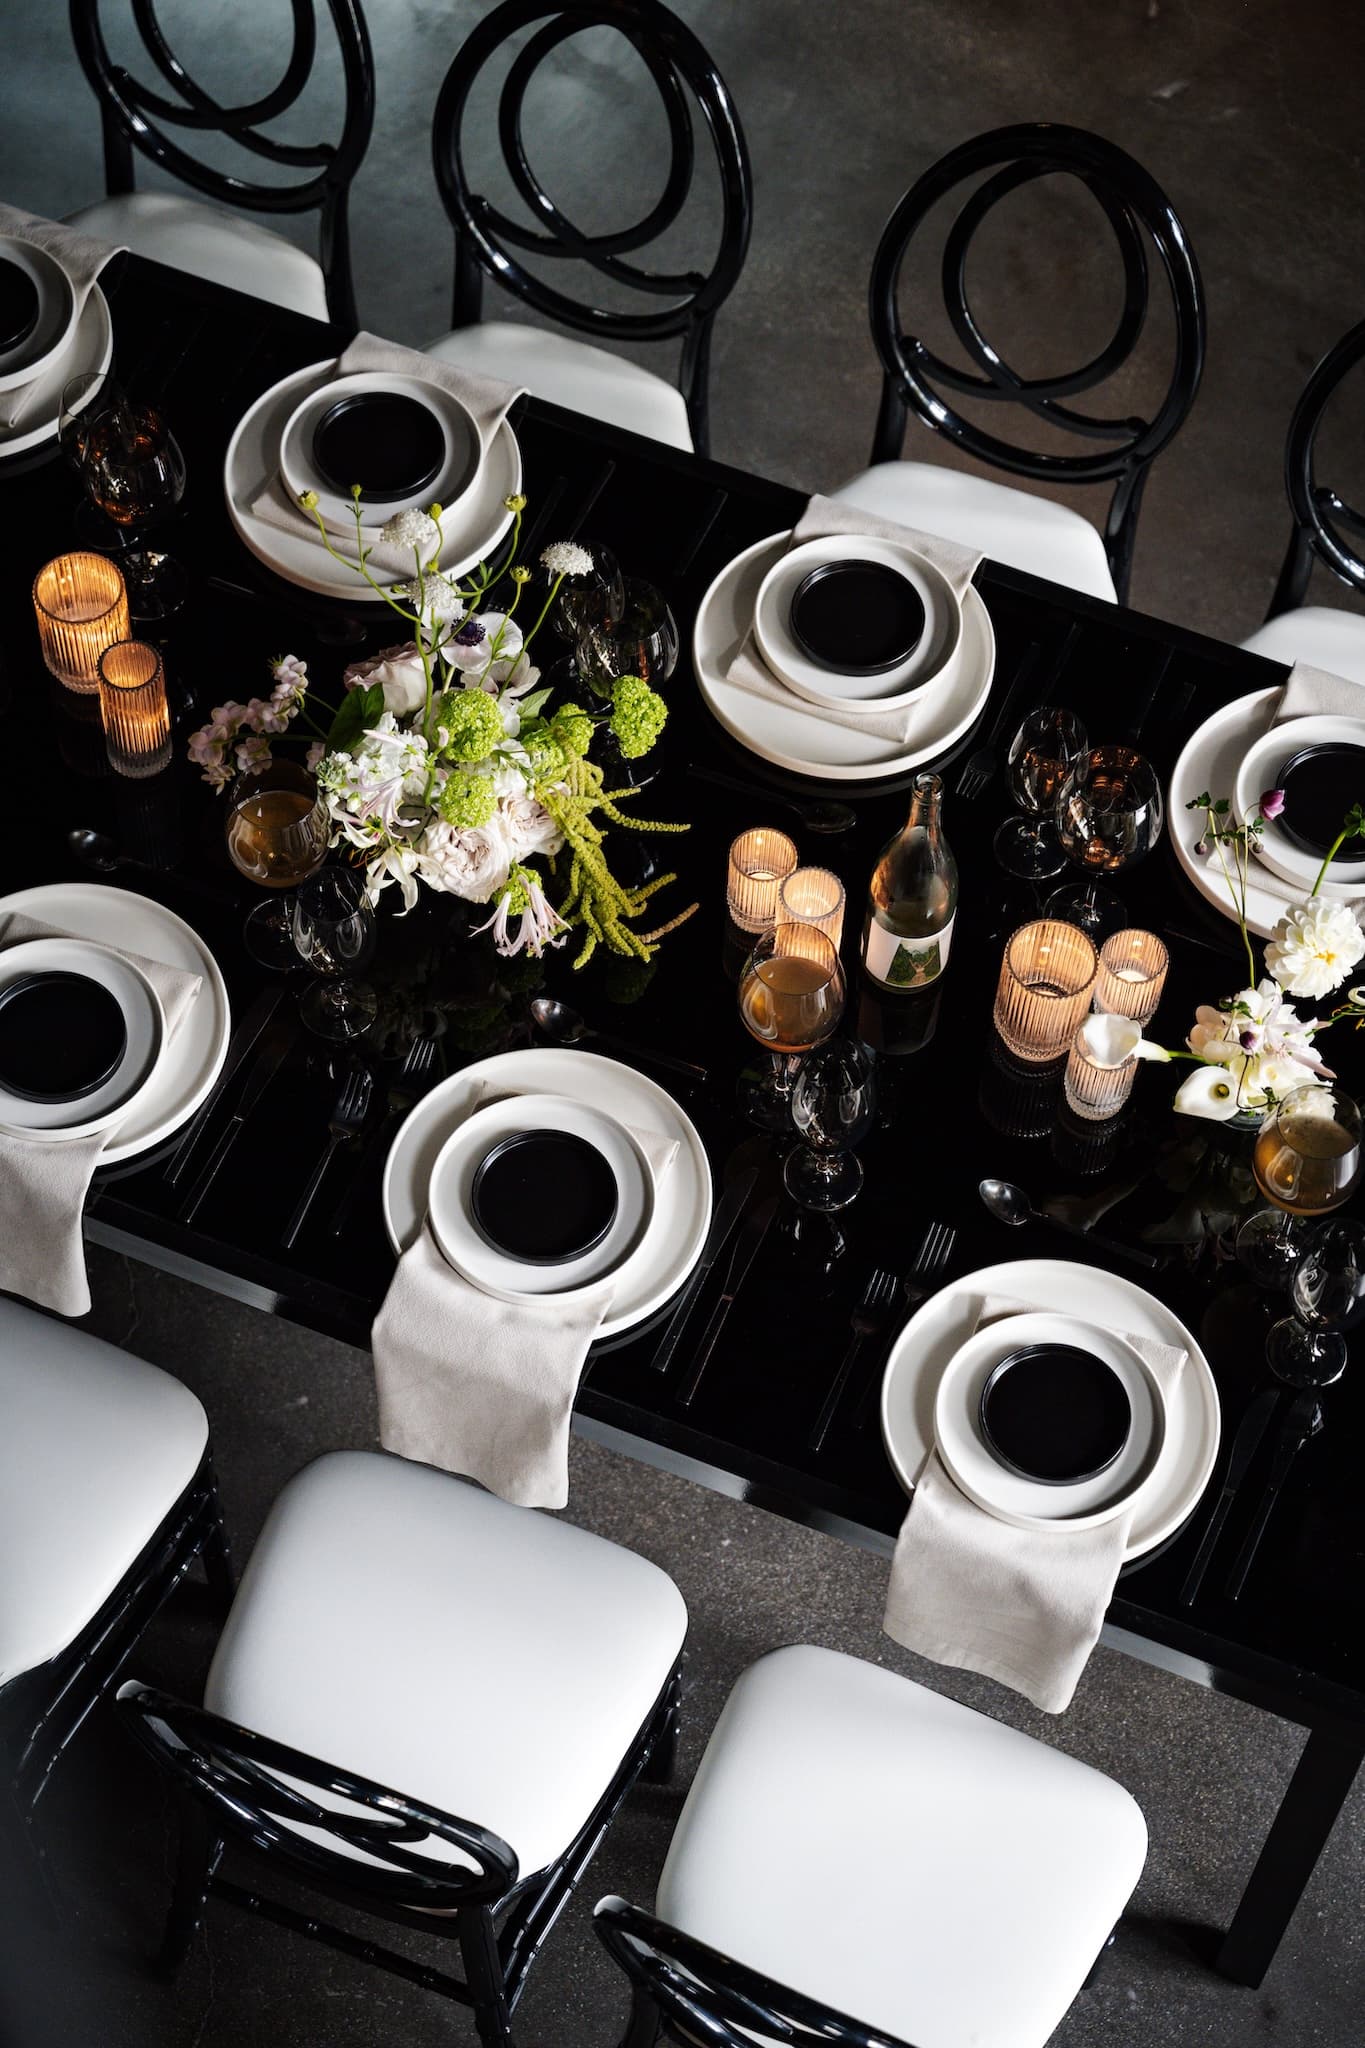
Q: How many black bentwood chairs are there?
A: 7